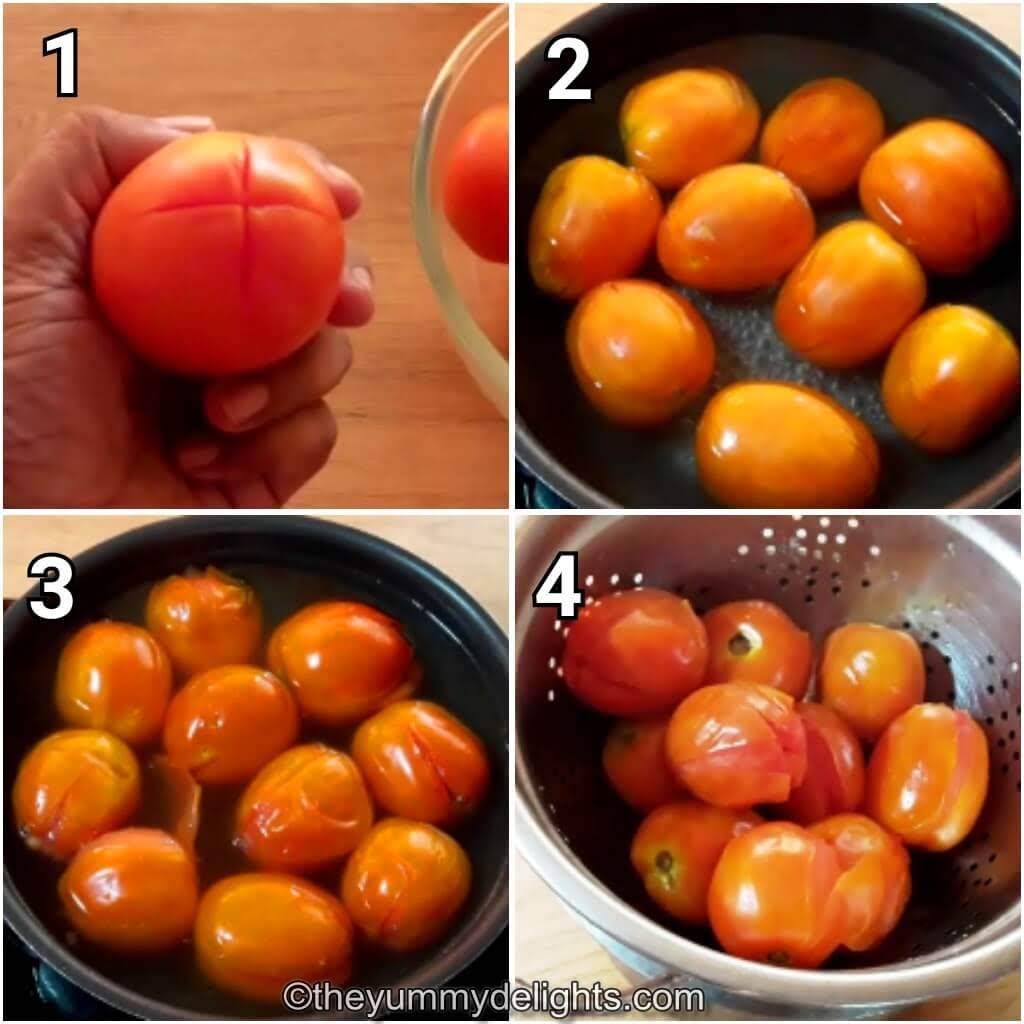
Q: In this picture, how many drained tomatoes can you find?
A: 10